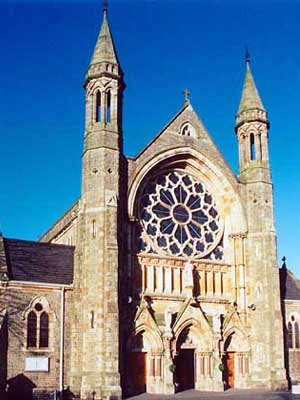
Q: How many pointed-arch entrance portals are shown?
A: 3